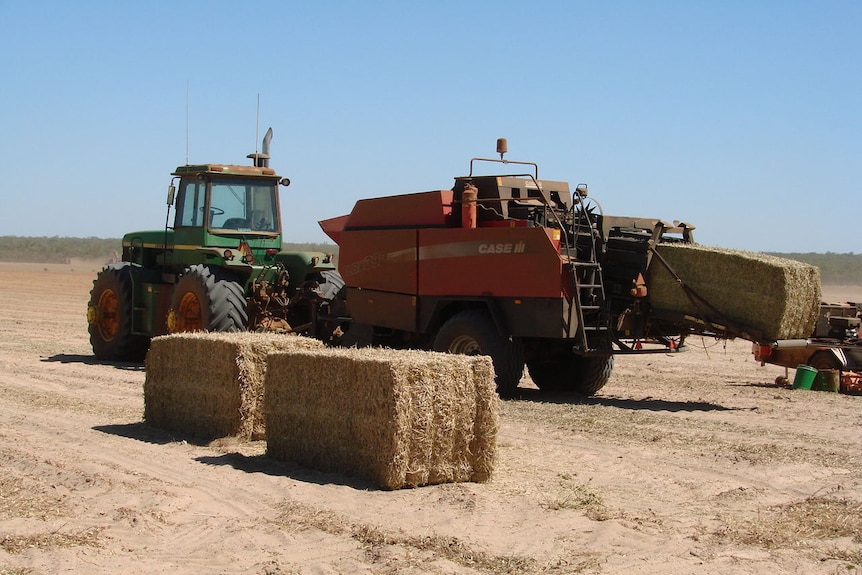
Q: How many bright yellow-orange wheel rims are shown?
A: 2